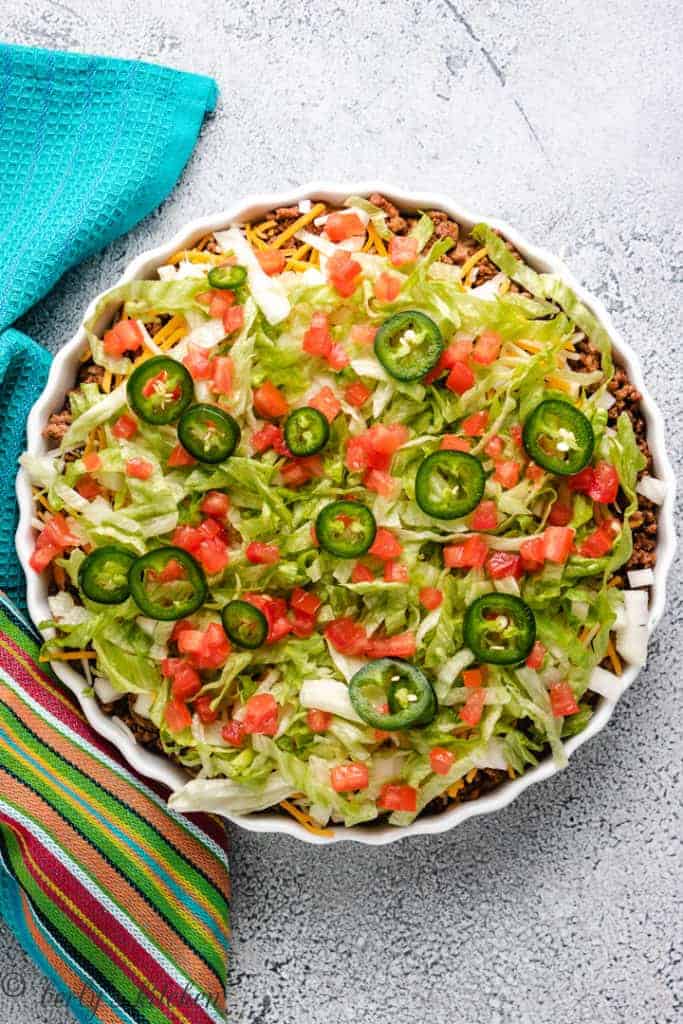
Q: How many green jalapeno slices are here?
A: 13